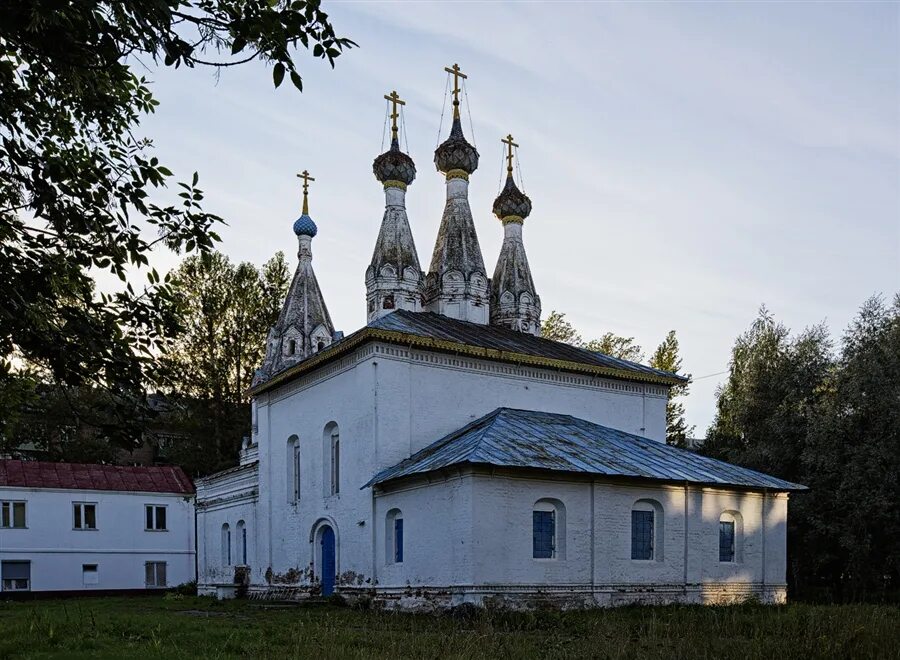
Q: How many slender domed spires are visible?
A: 4